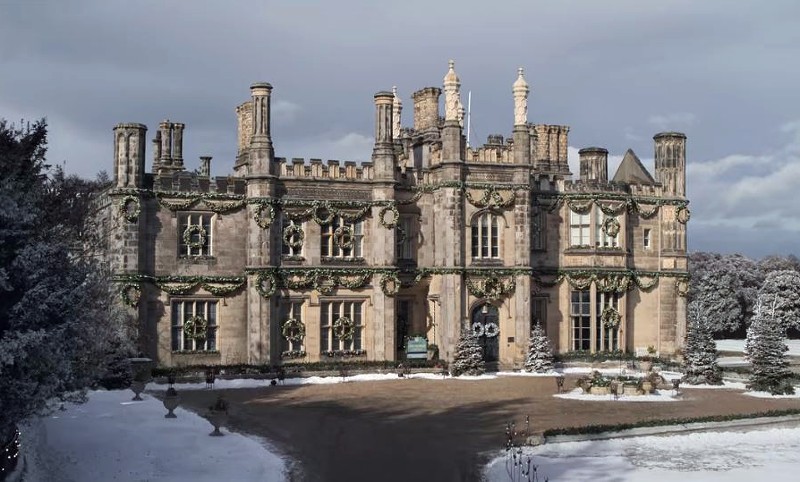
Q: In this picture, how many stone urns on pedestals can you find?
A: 3